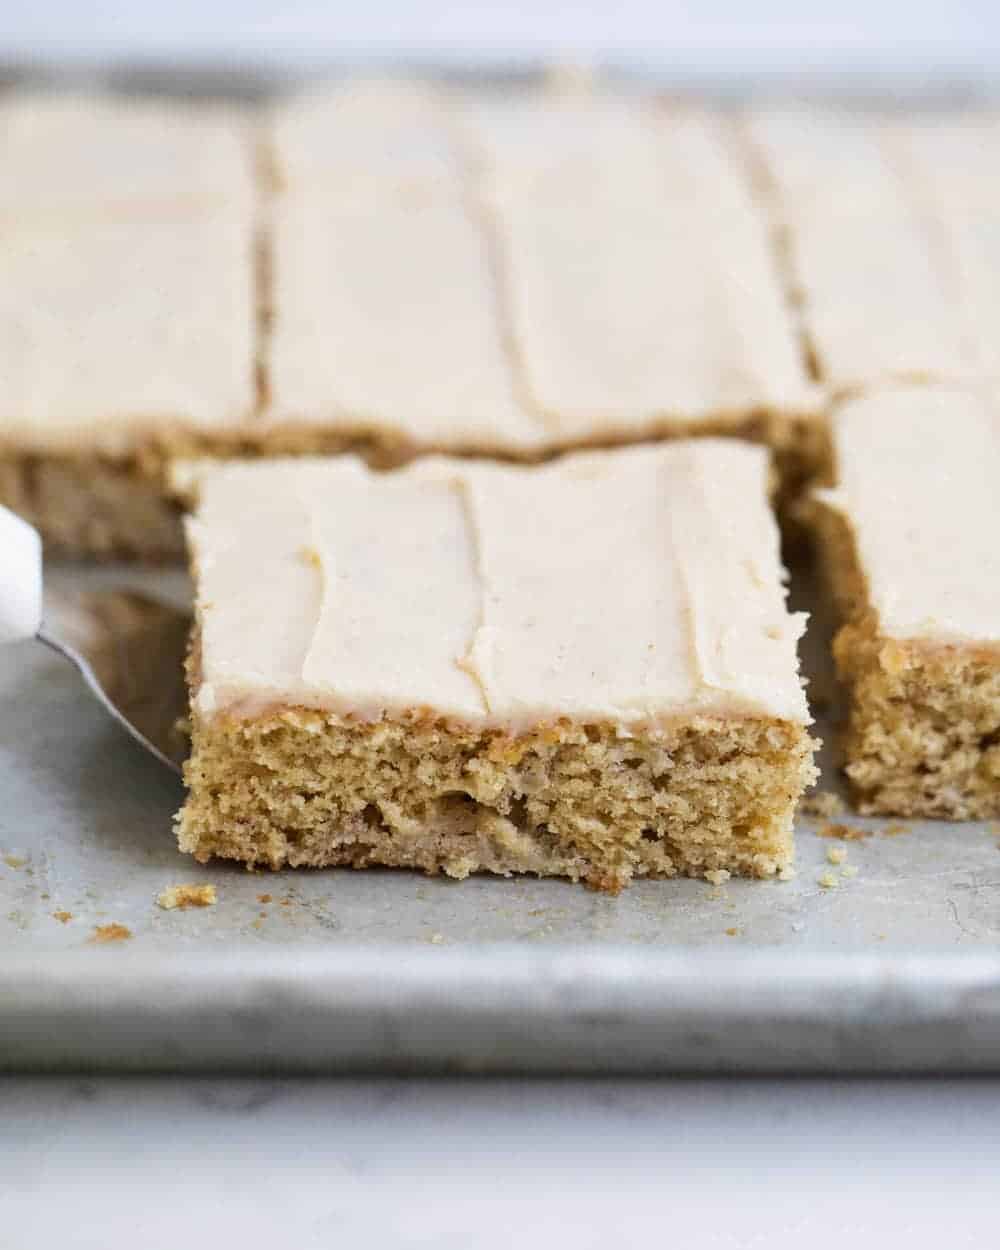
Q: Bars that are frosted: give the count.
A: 5